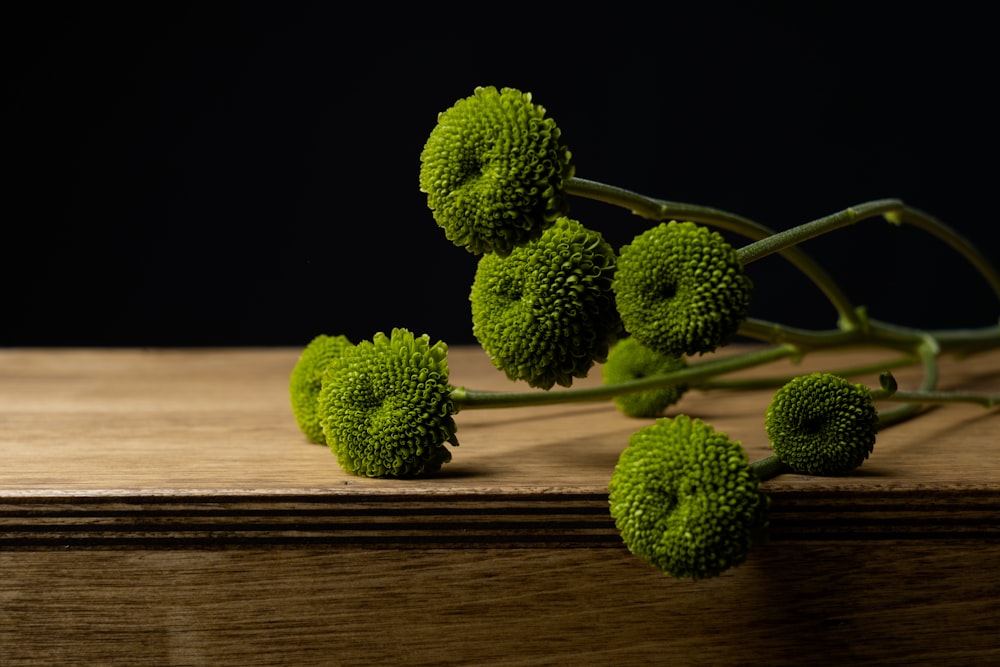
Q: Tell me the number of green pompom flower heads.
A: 8